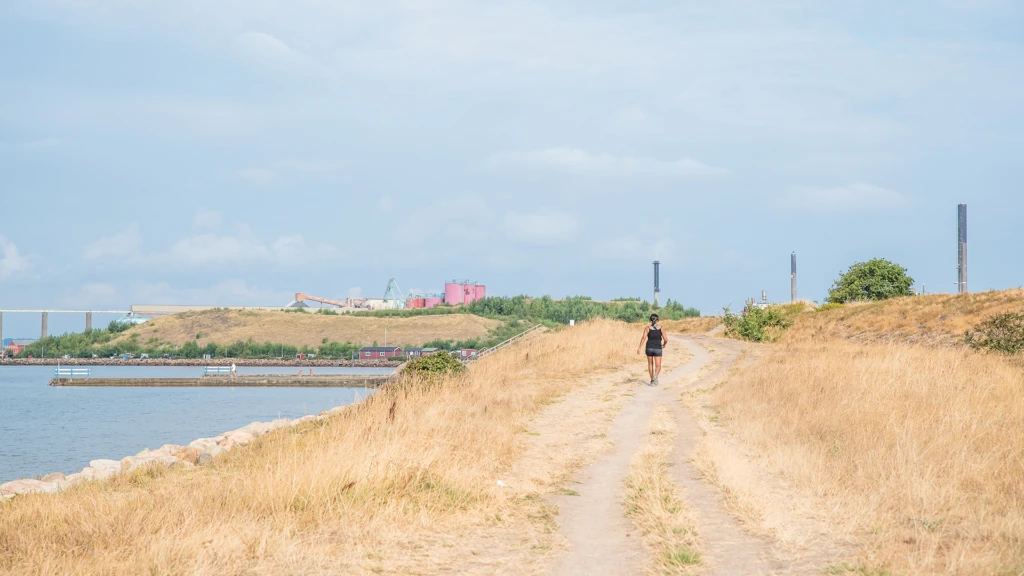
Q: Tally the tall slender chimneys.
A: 3